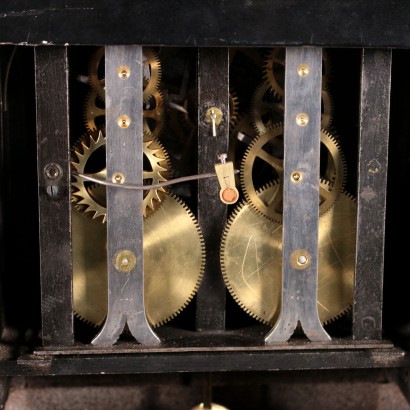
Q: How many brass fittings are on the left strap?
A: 4